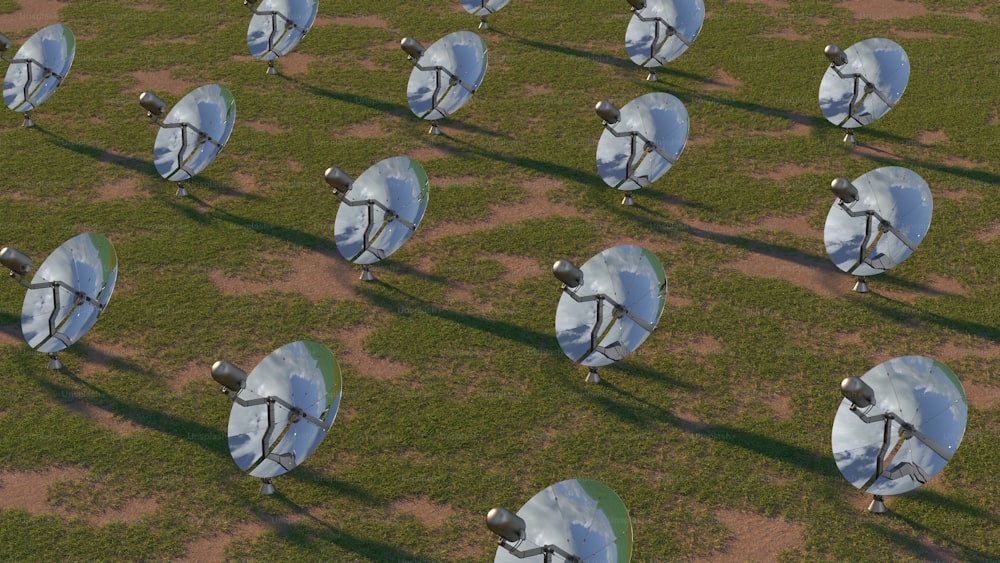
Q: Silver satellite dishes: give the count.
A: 15